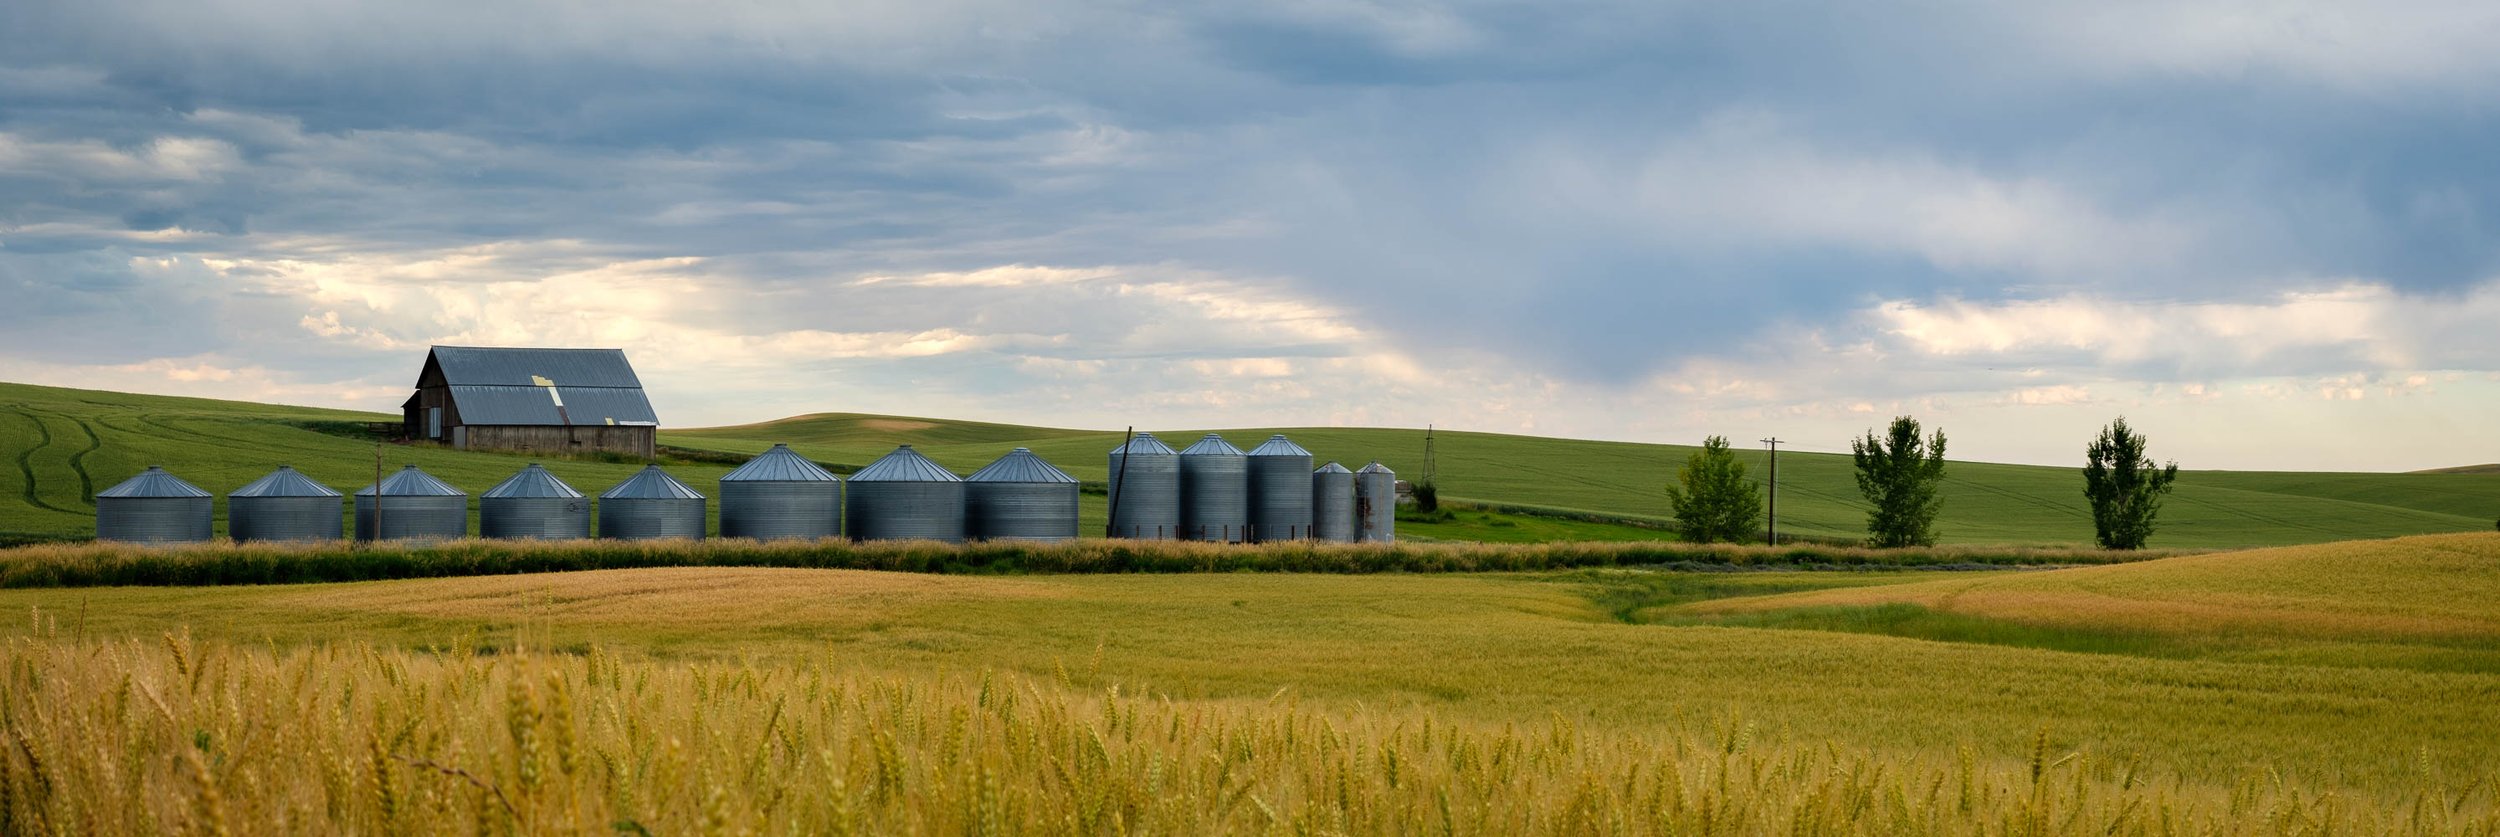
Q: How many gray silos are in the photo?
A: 13